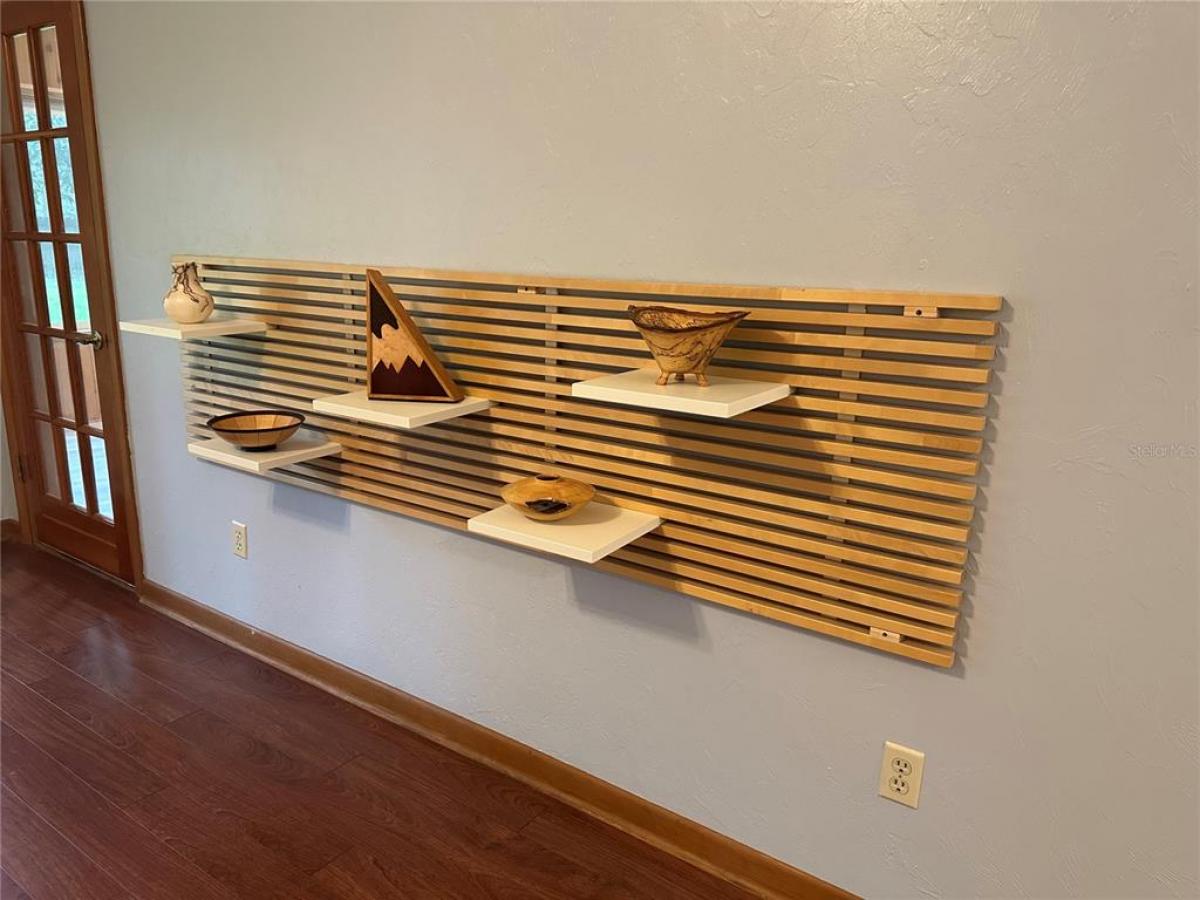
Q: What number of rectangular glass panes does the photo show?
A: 15